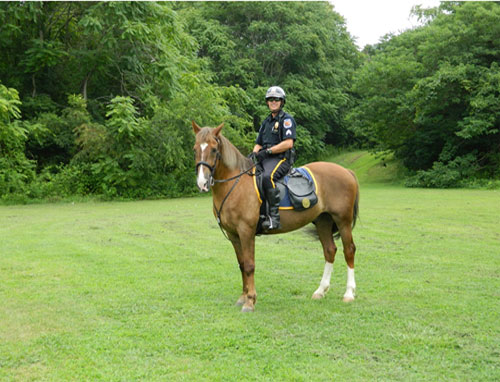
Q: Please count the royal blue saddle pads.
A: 1